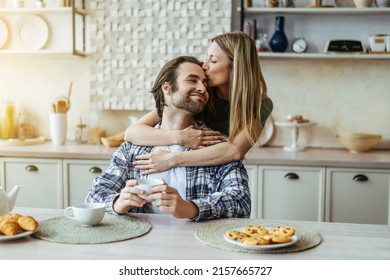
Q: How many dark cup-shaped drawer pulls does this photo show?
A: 4